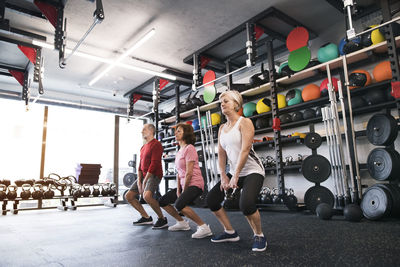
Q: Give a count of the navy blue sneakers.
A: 2